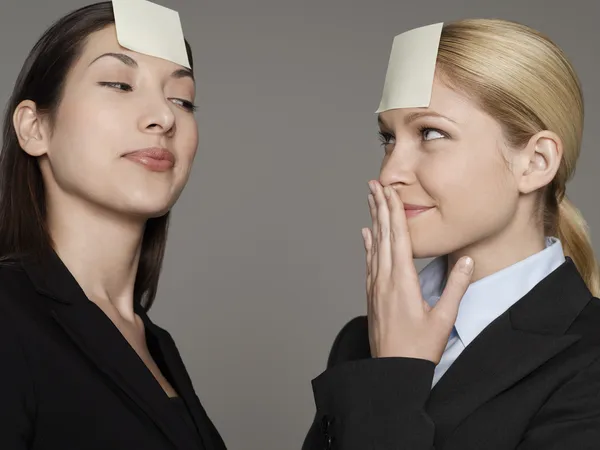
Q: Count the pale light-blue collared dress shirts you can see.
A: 1